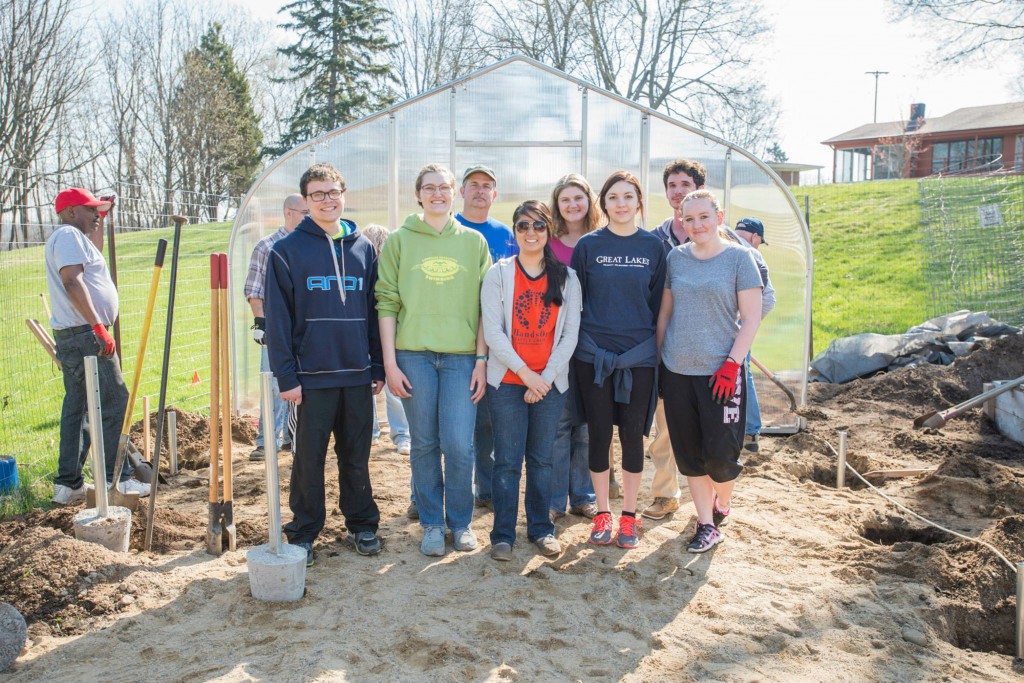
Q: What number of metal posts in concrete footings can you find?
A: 2